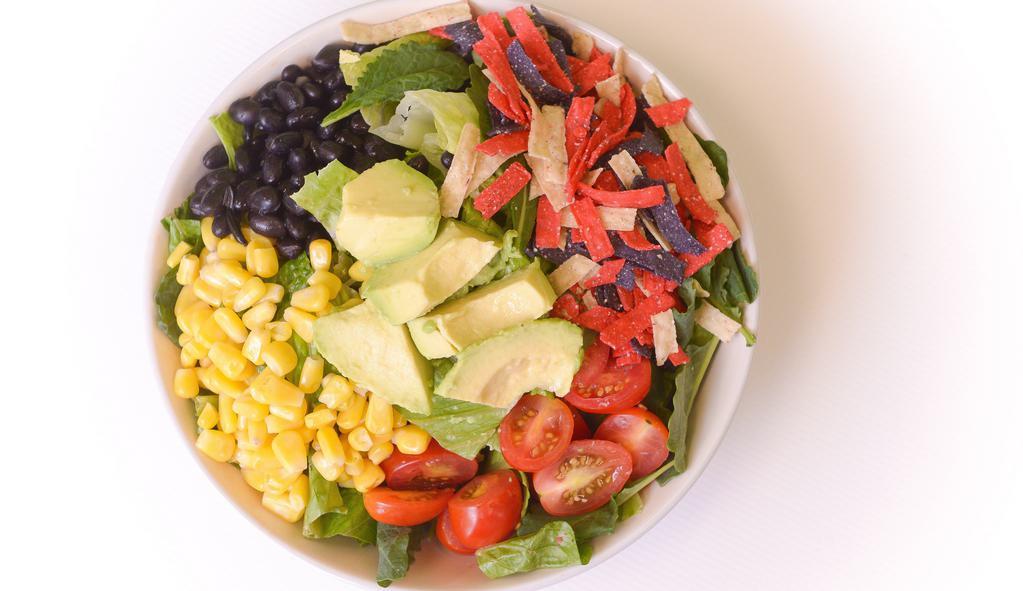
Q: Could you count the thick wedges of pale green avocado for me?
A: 5